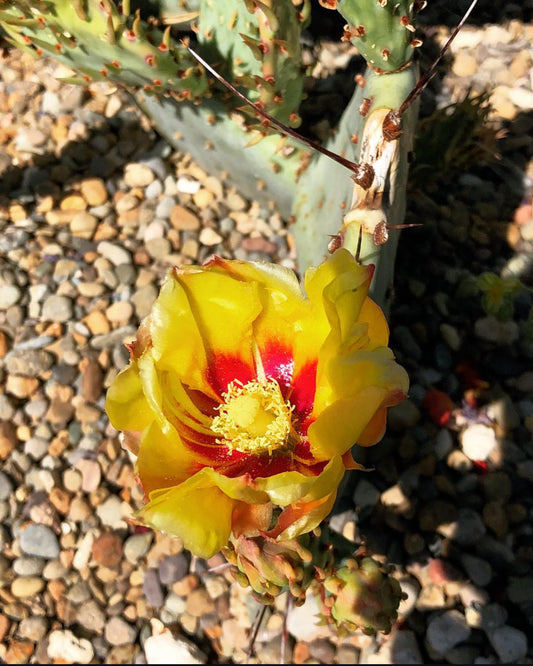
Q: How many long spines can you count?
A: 2